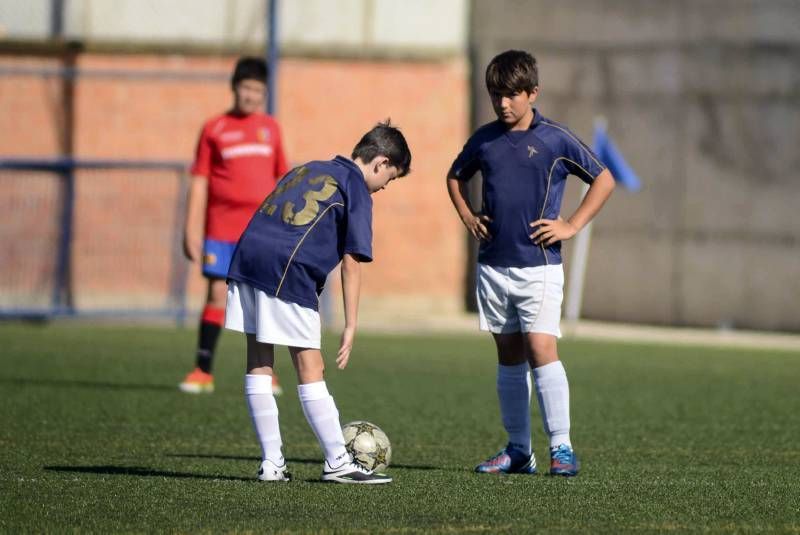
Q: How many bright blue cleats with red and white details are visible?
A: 2